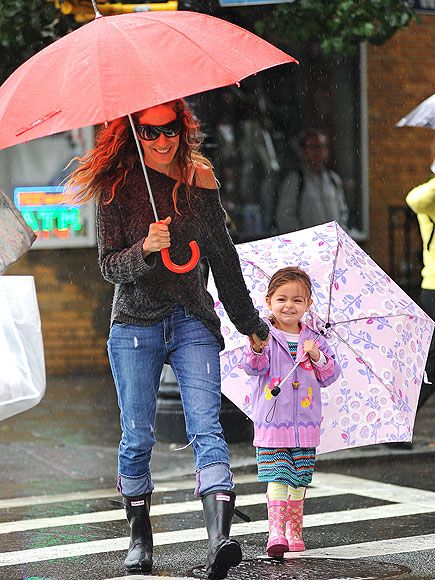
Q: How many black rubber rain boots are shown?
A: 2